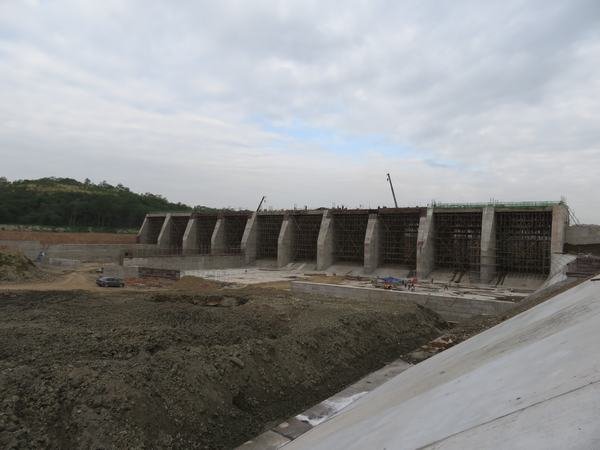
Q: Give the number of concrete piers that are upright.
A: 11